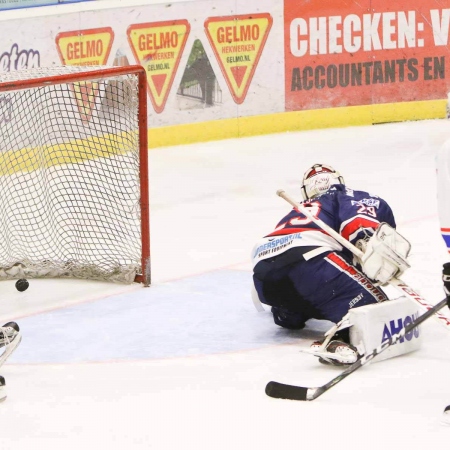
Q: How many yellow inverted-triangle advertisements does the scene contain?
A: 3